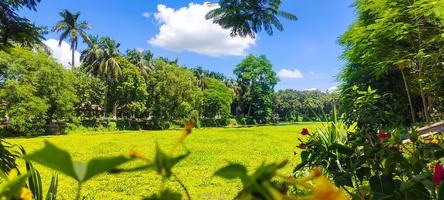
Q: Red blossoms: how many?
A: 3